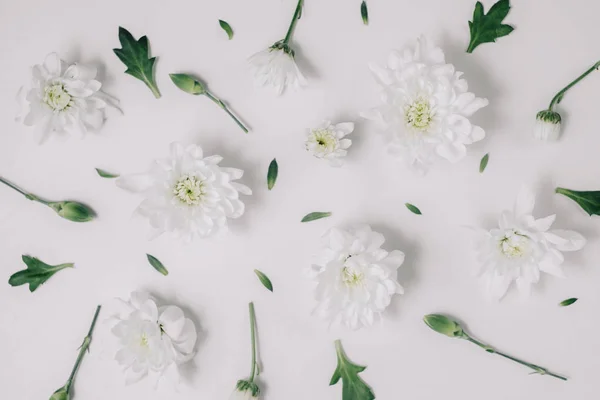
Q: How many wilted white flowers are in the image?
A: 0